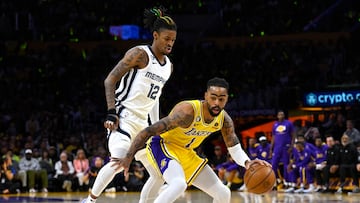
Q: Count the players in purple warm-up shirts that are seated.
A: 5